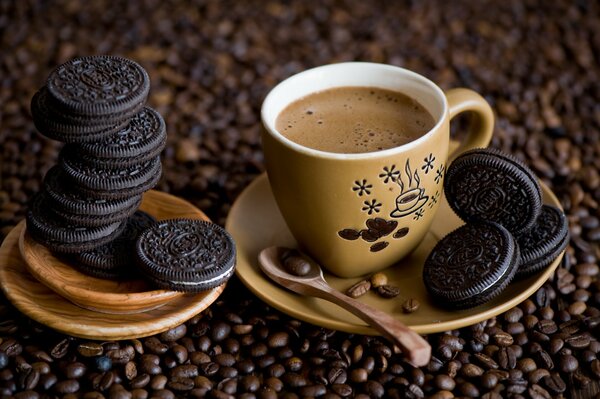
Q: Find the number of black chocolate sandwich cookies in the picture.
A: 11